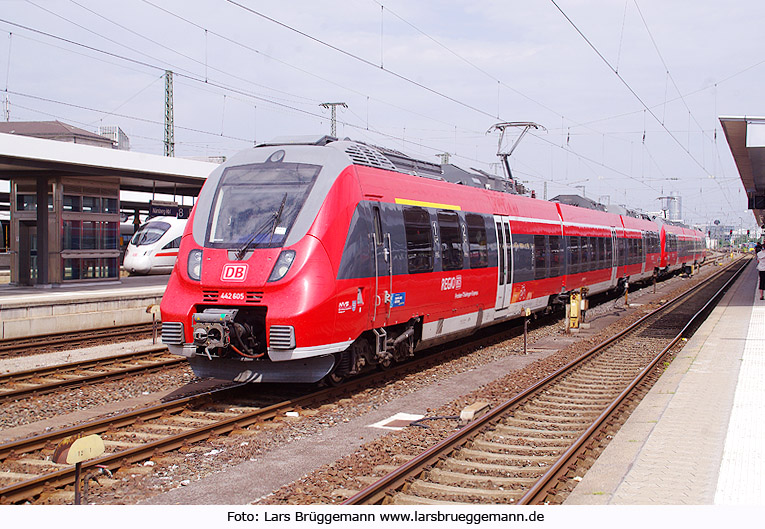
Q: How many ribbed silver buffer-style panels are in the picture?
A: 2